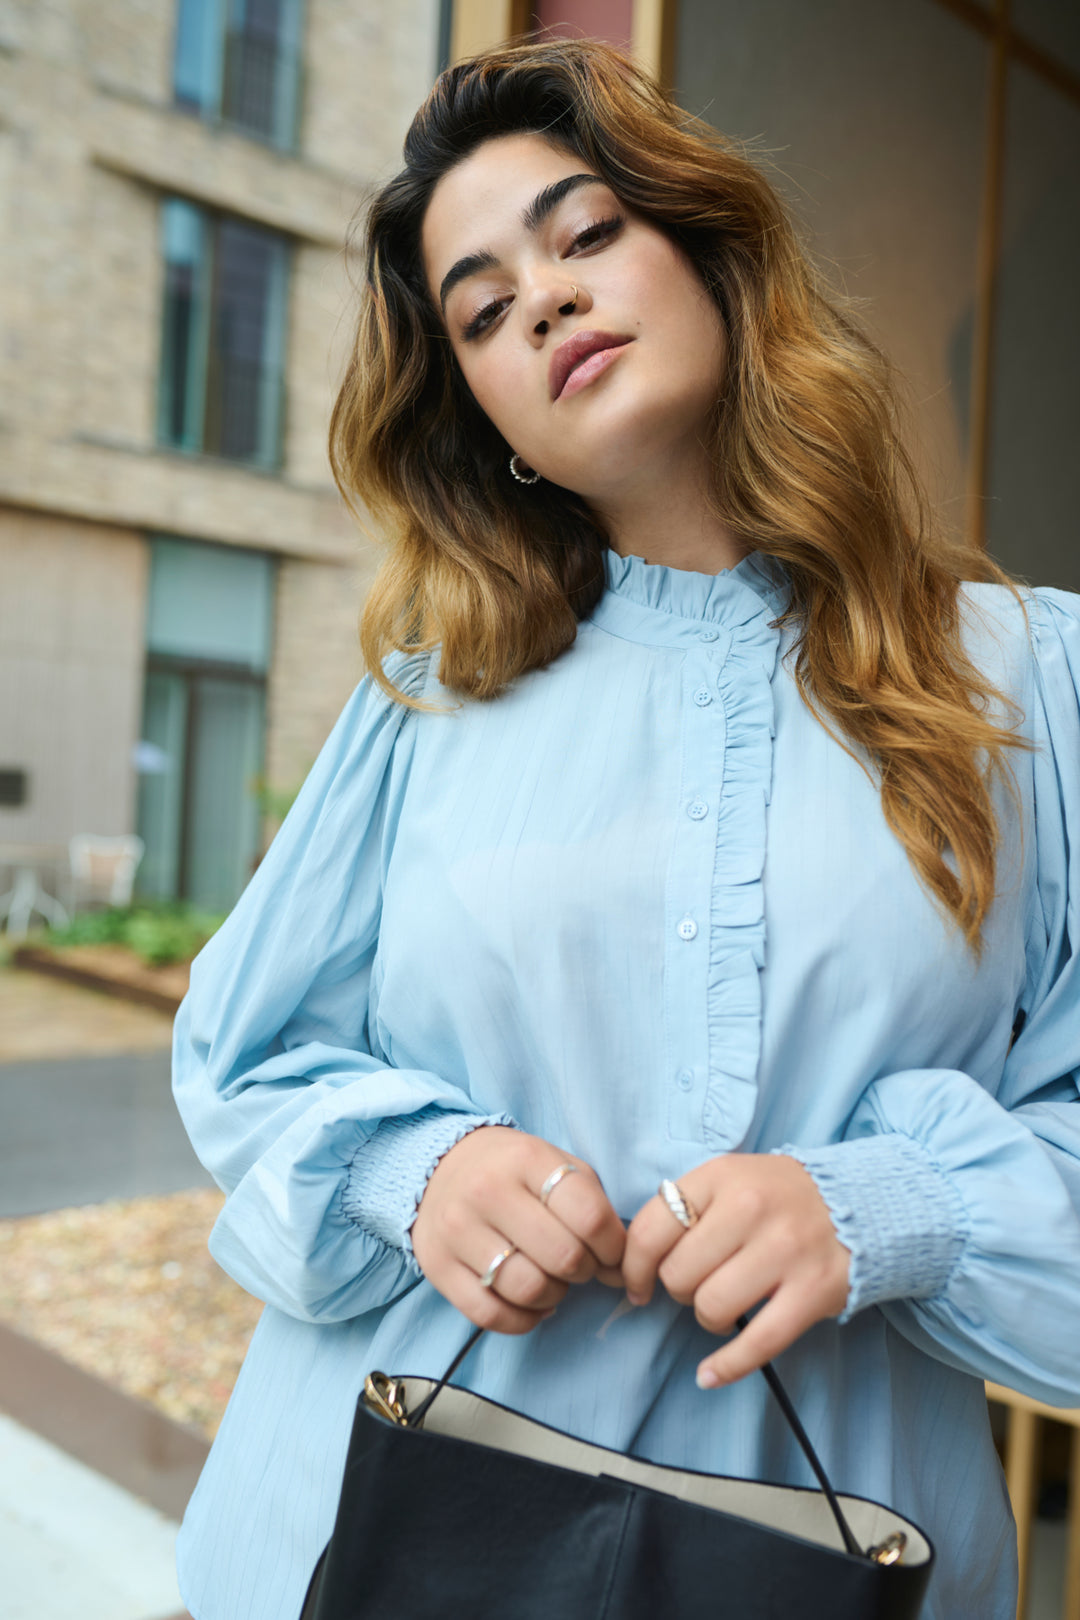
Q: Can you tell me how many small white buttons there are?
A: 5